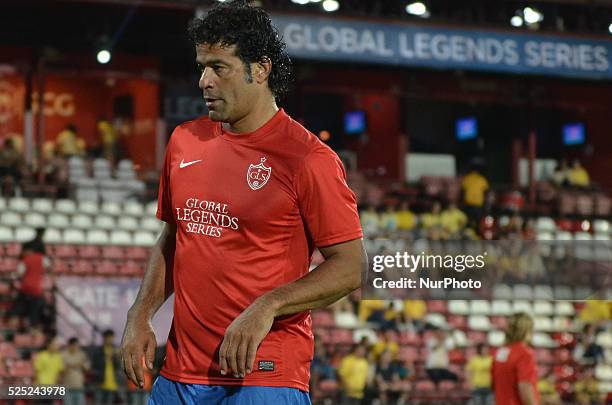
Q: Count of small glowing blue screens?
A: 3